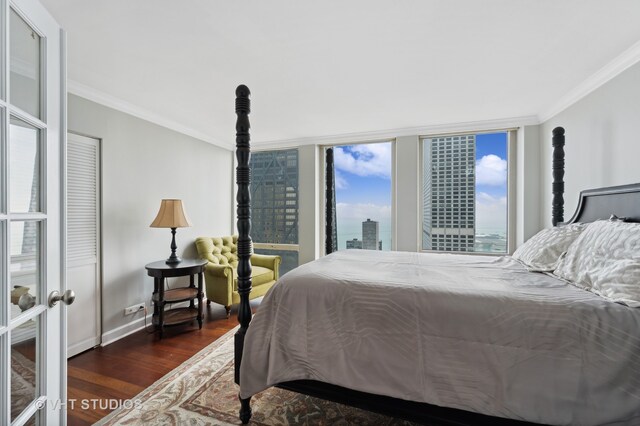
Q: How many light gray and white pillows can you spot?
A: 2